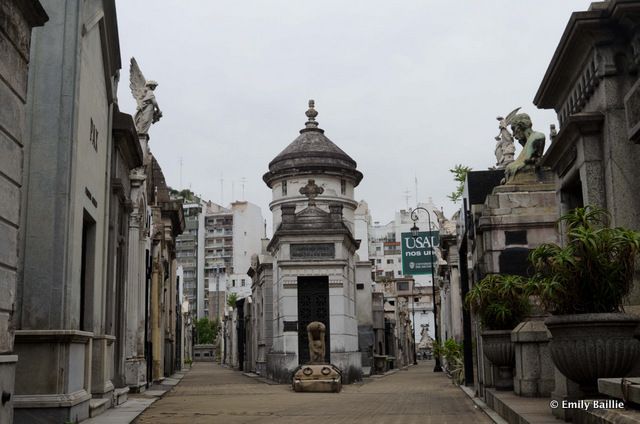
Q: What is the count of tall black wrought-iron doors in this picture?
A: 1